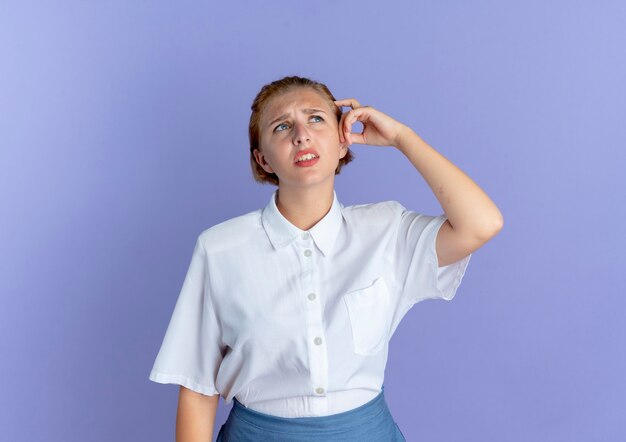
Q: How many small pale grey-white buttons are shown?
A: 5